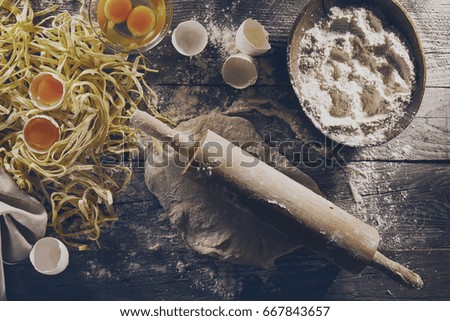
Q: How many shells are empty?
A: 4